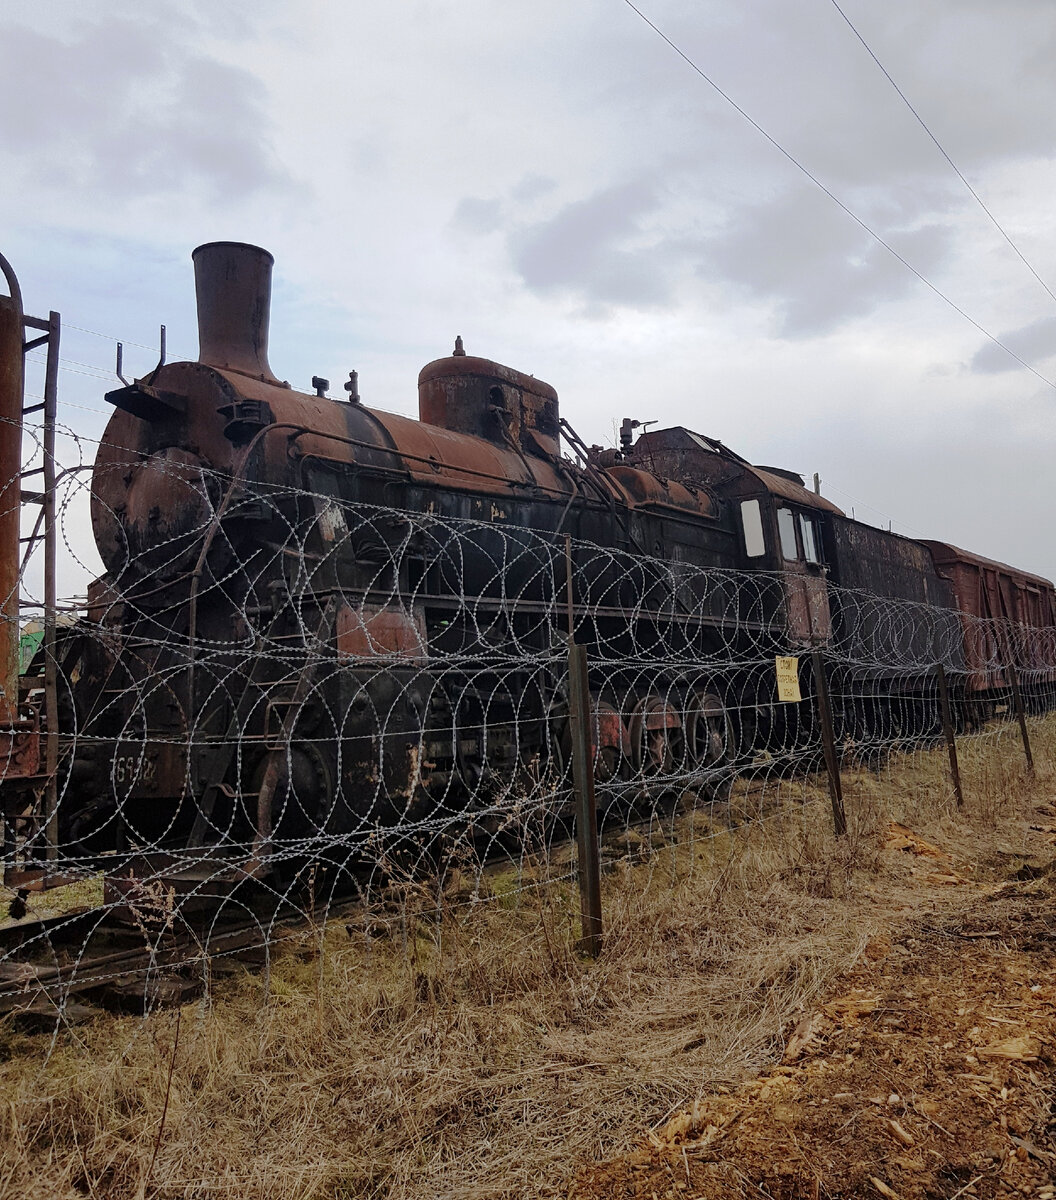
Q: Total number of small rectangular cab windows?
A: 3